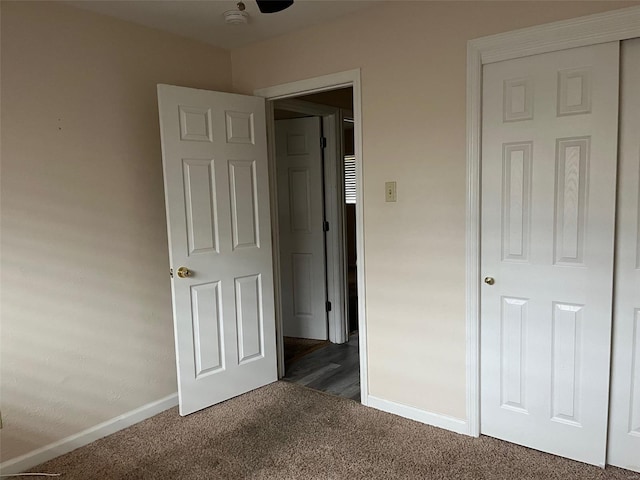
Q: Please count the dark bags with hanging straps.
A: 0